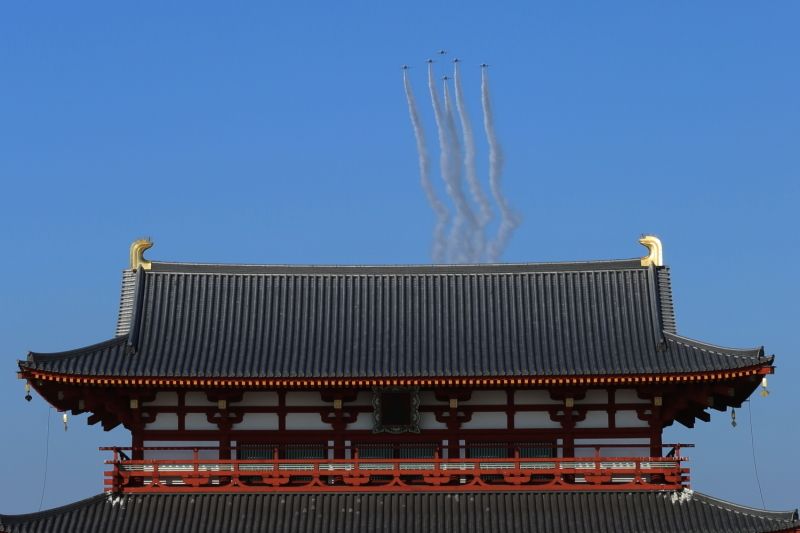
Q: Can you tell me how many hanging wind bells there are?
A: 4